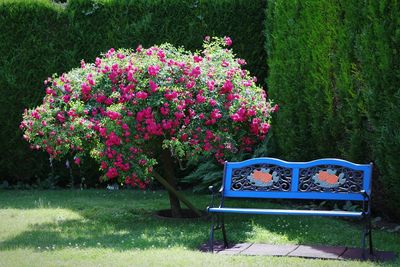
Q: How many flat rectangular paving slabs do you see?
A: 4